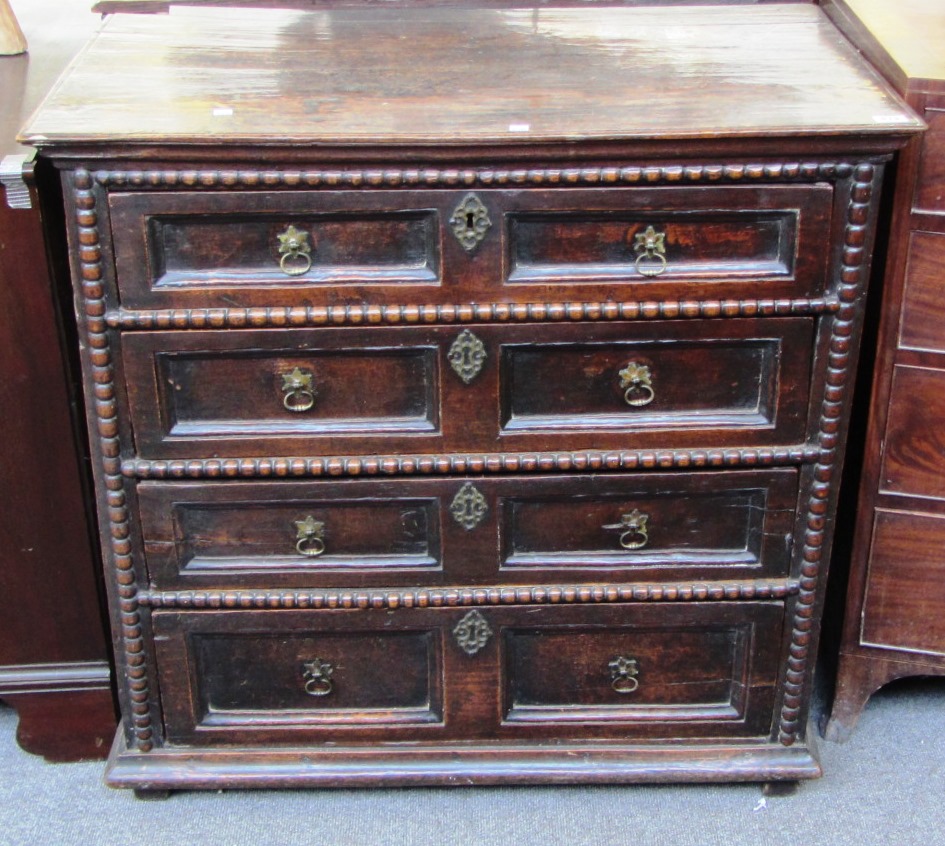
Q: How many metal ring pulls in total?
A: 8